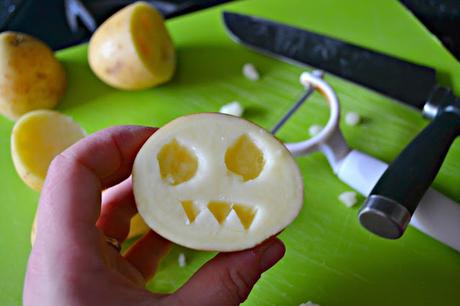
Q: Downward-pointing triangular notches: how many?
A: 3